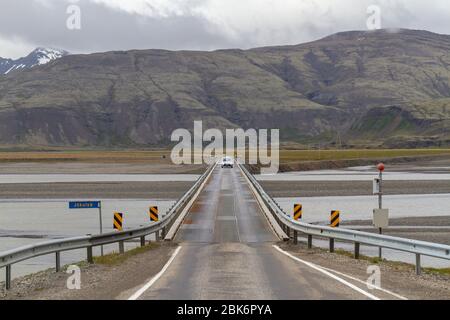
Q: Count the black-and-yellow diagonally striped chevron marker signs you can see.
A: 4